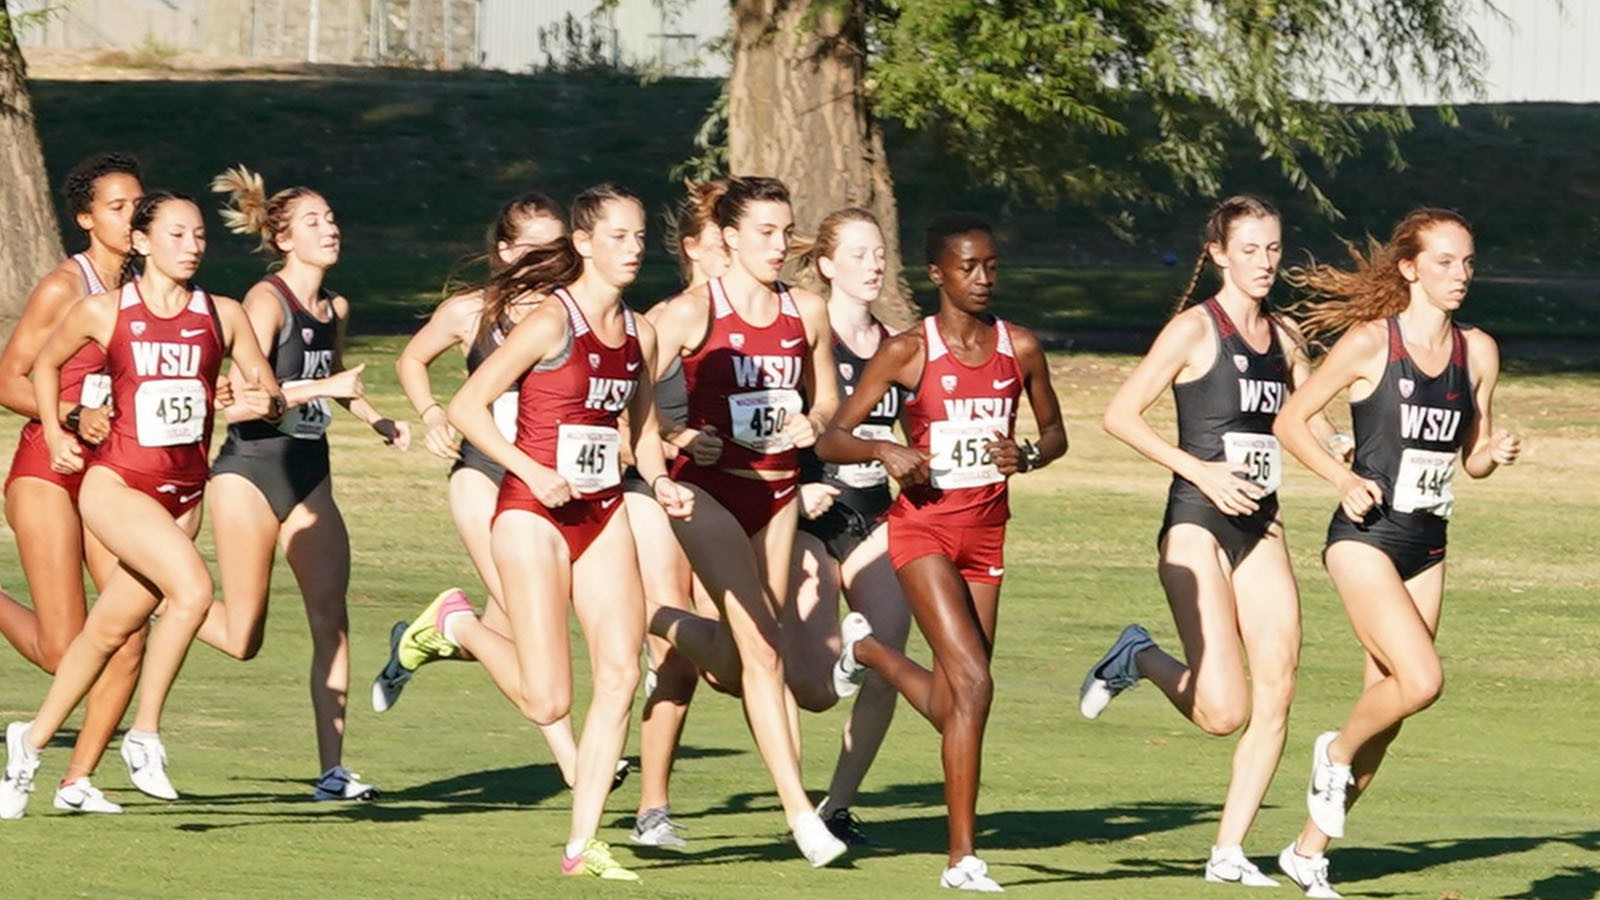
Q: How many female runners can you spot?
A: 11